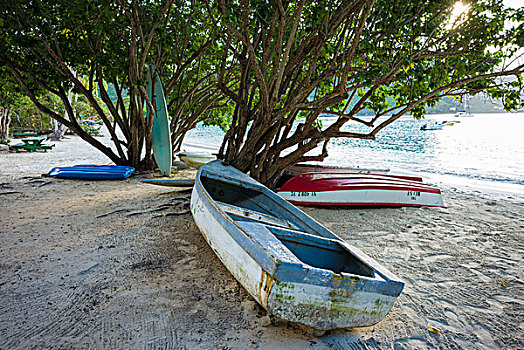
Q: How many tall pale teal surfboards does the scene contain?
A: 1